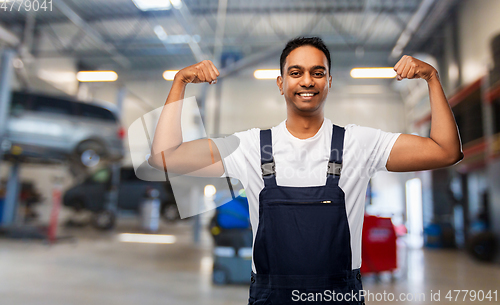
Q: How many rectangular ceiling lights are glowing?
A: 4